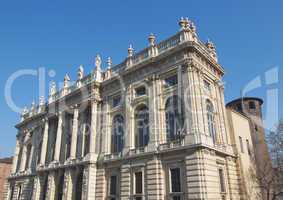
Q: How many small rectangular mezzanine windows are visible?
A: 4